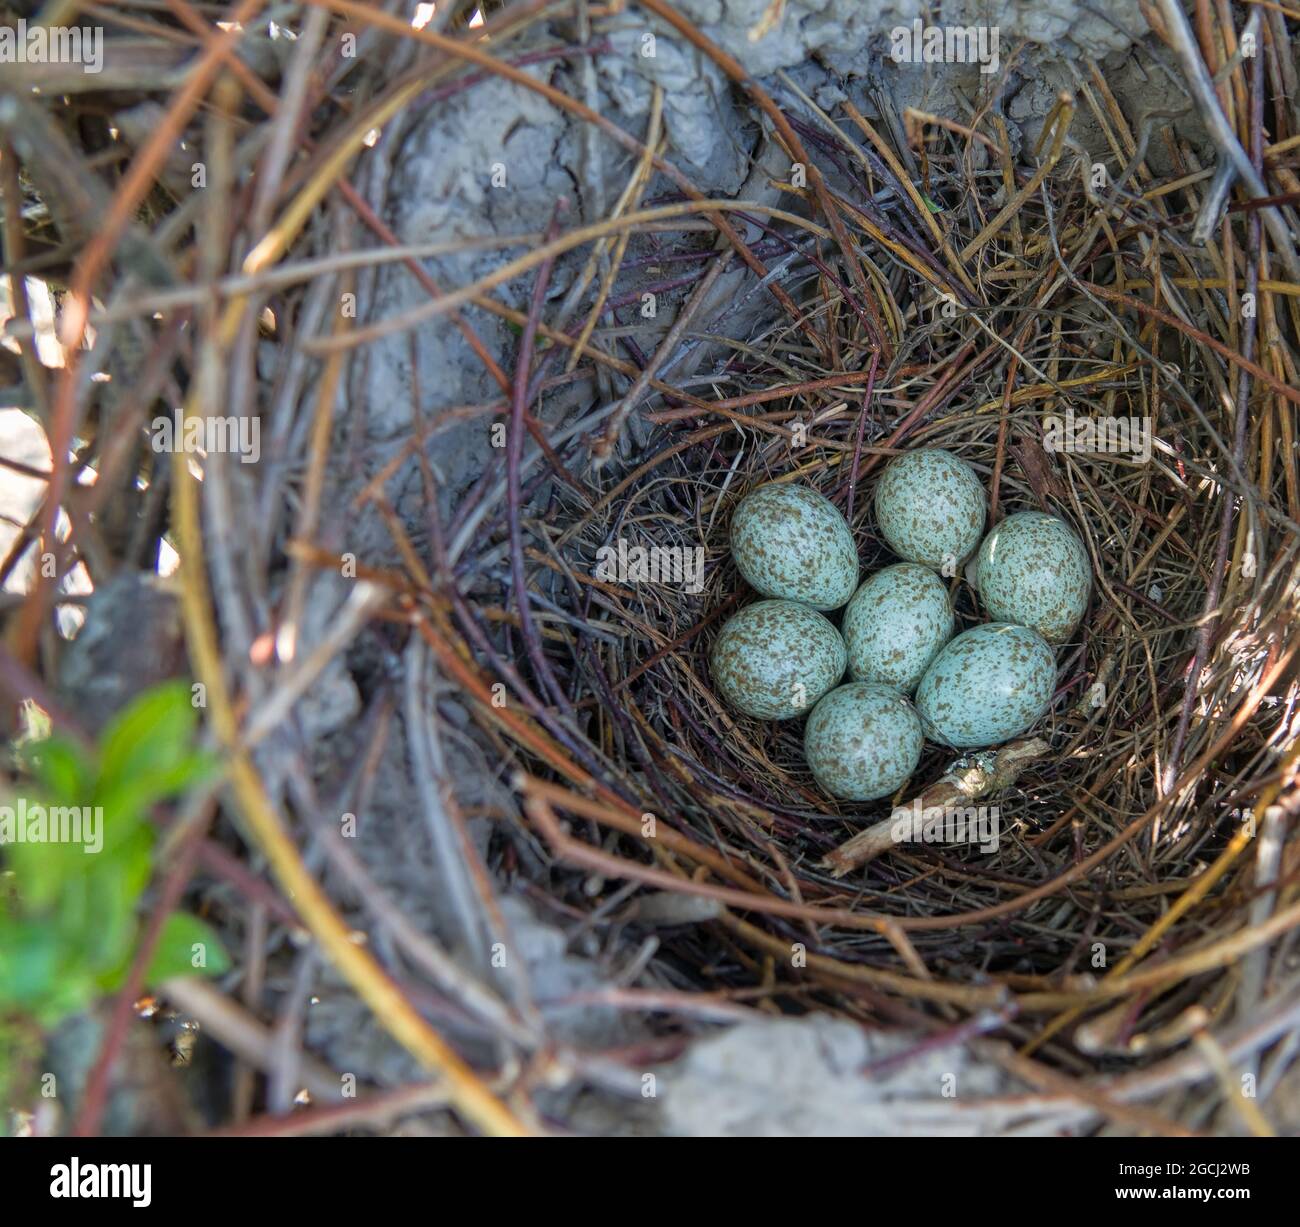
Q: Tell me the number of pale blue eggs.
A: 7